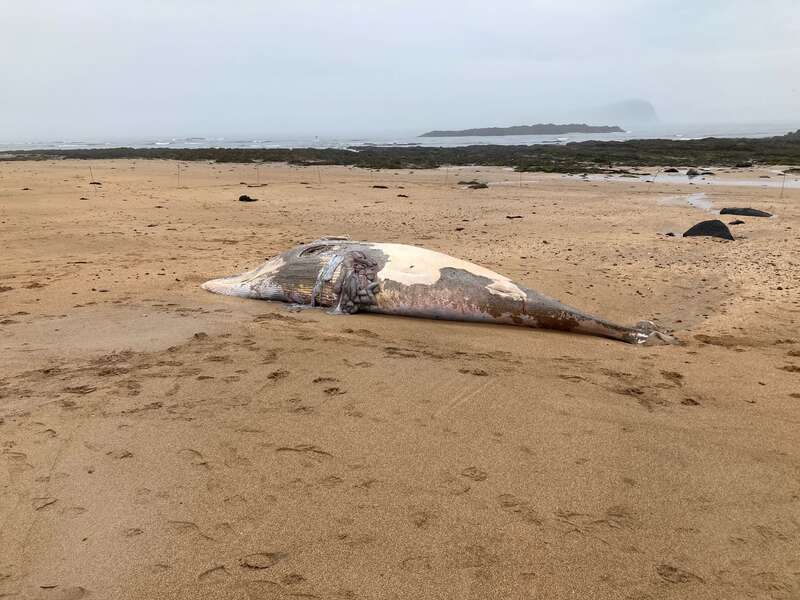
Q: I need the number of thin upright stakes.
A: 8